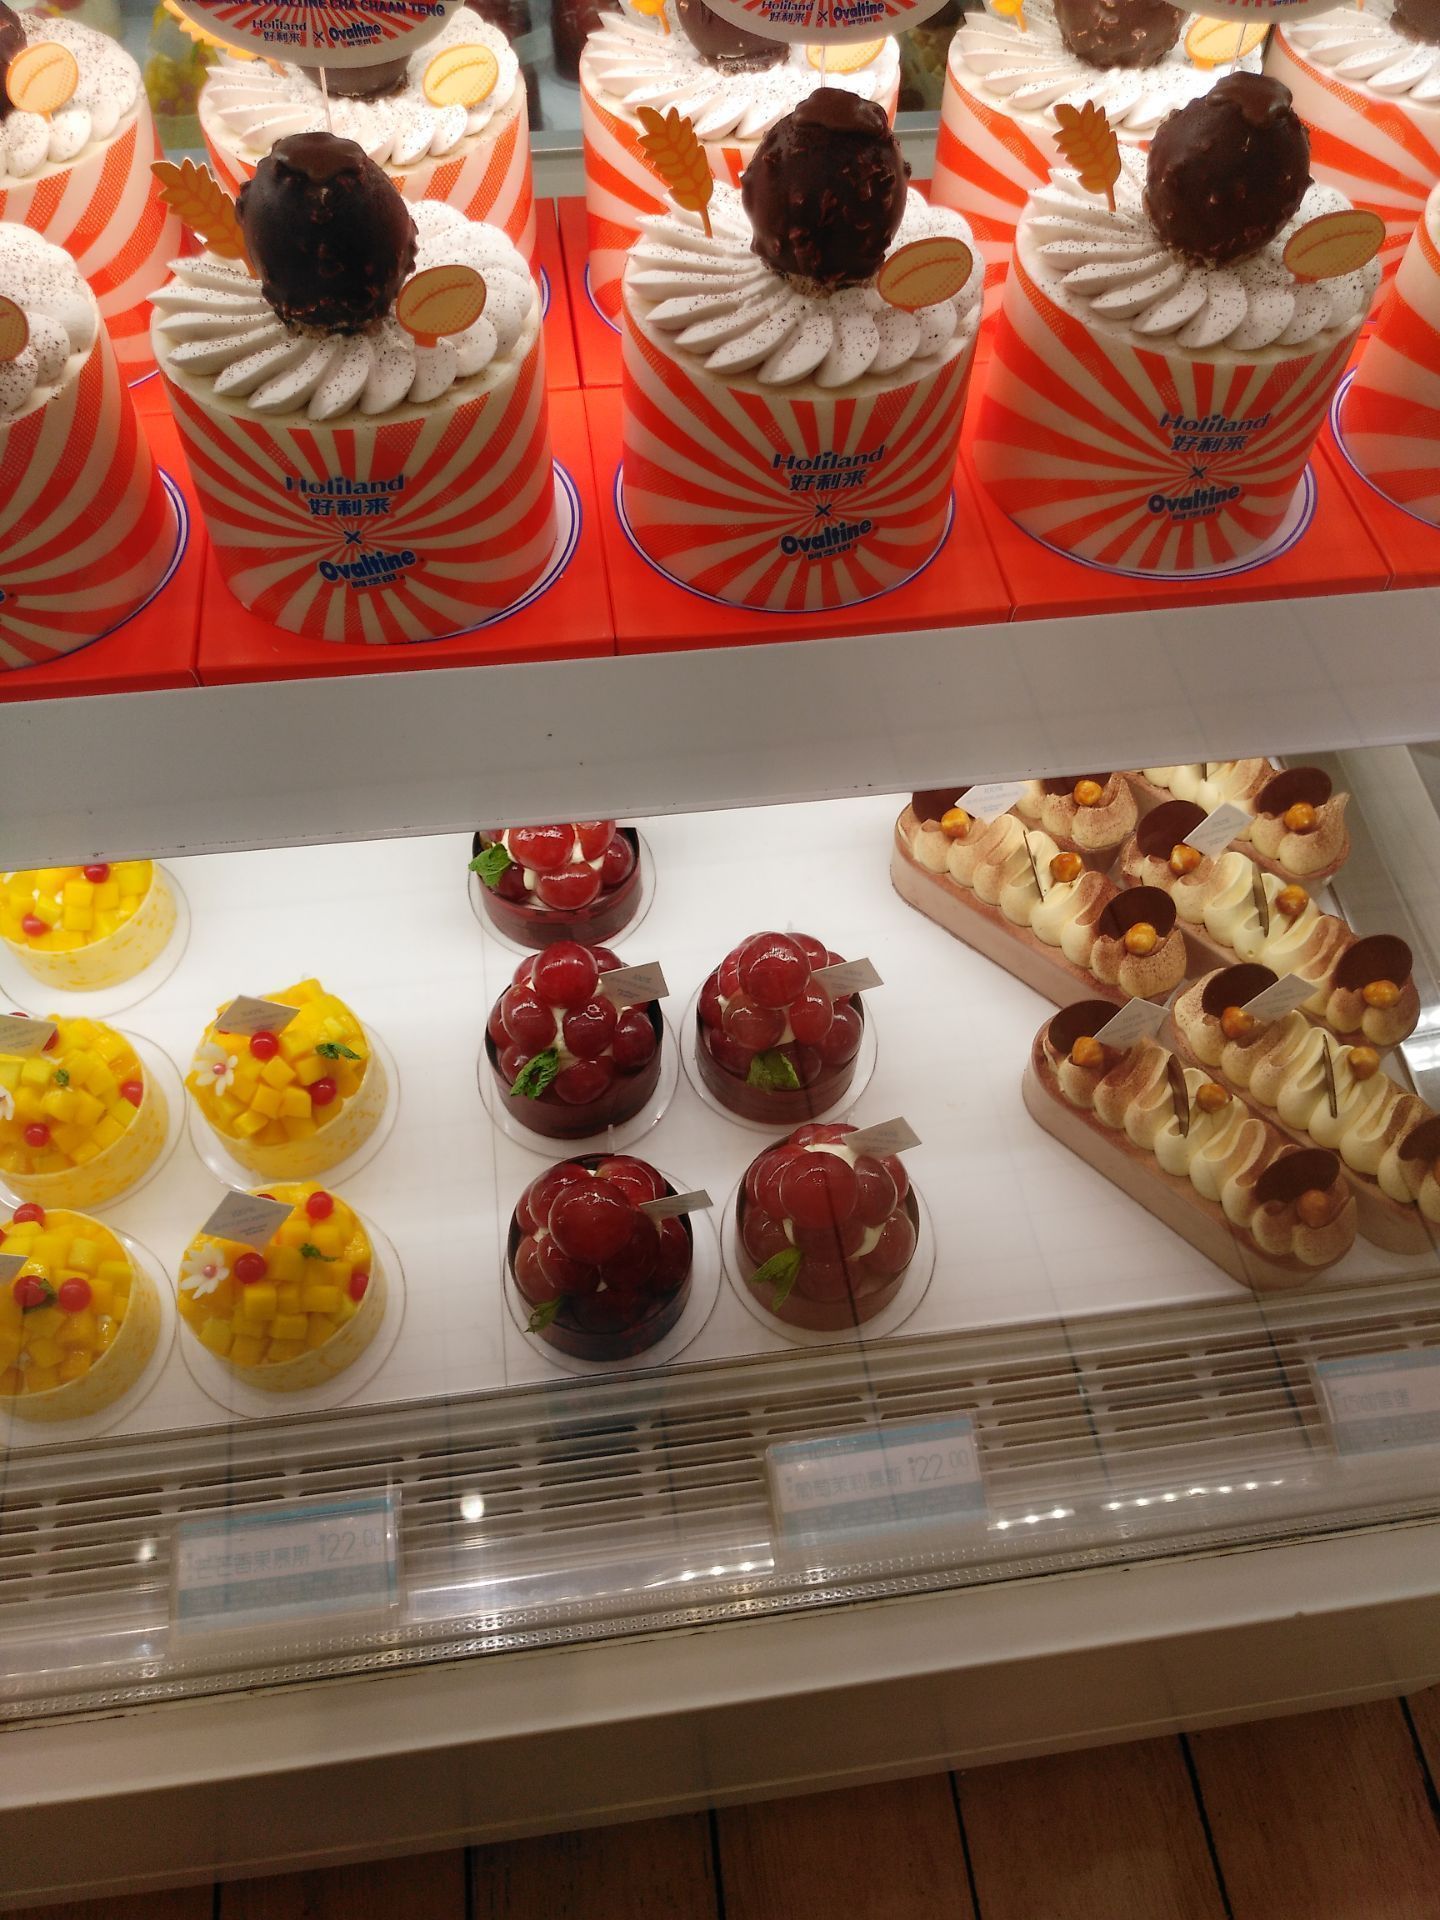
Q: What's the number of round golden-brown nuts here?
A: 13